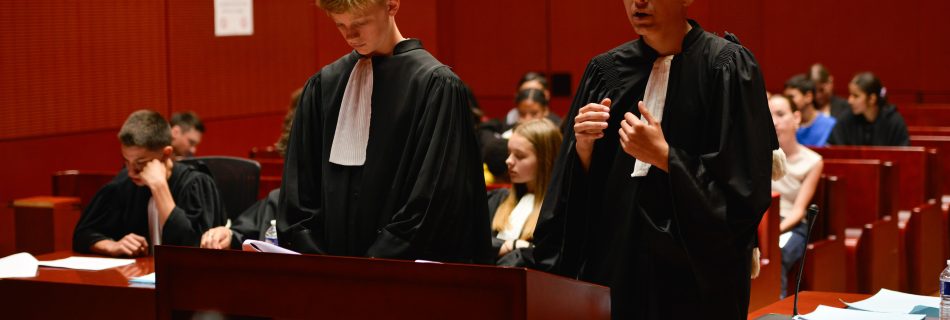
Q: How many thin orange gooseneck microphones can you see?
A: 0